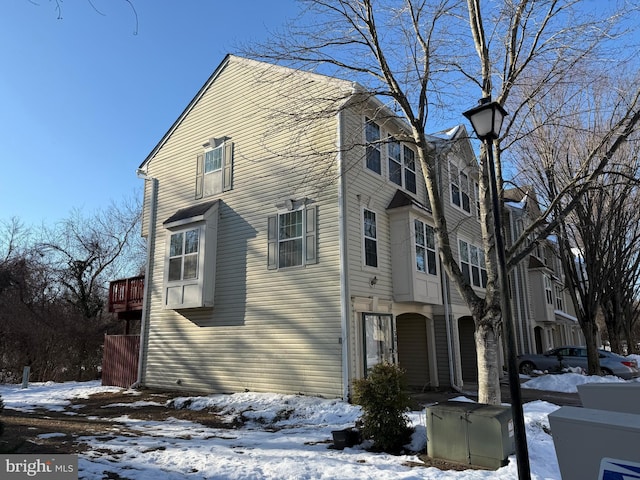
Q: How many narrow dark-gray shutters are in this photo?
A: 4